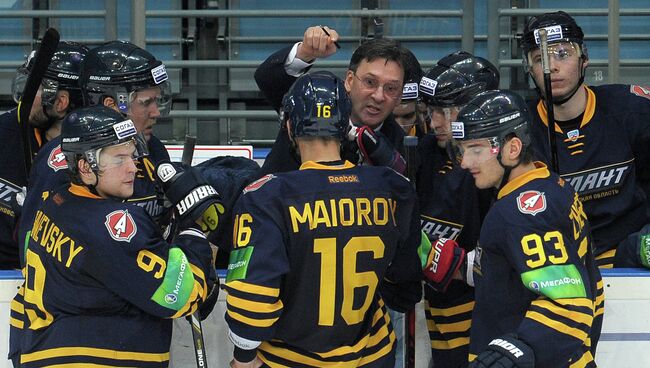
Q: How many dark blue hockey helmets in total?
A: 8